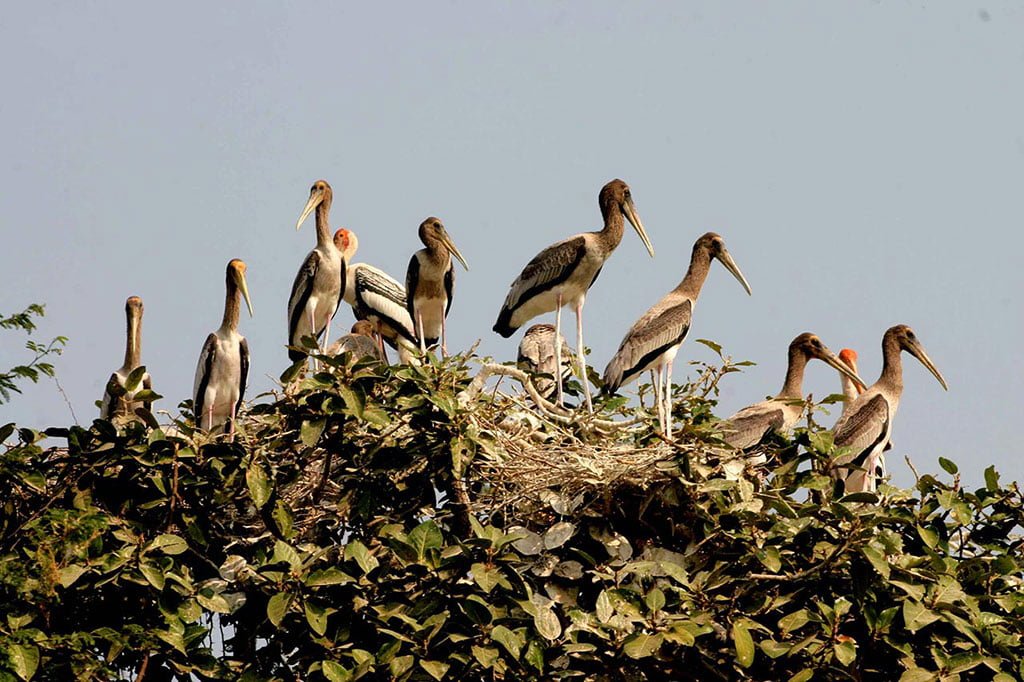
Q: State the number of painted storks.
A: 12